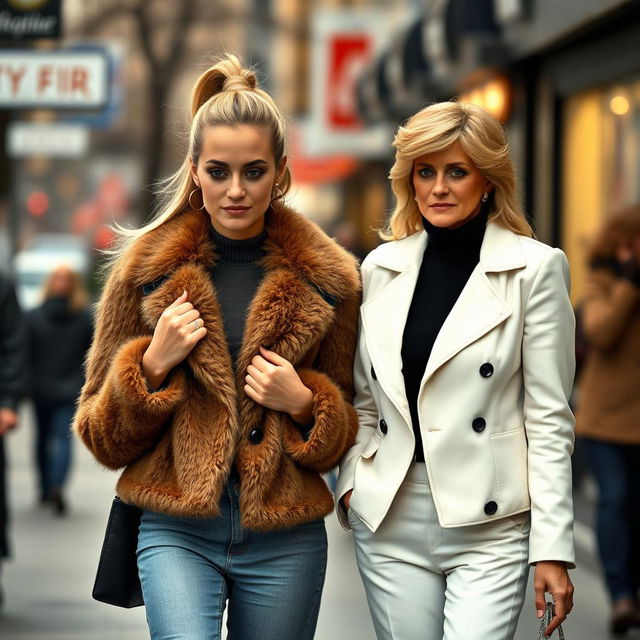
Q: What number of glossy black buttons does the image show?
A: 6